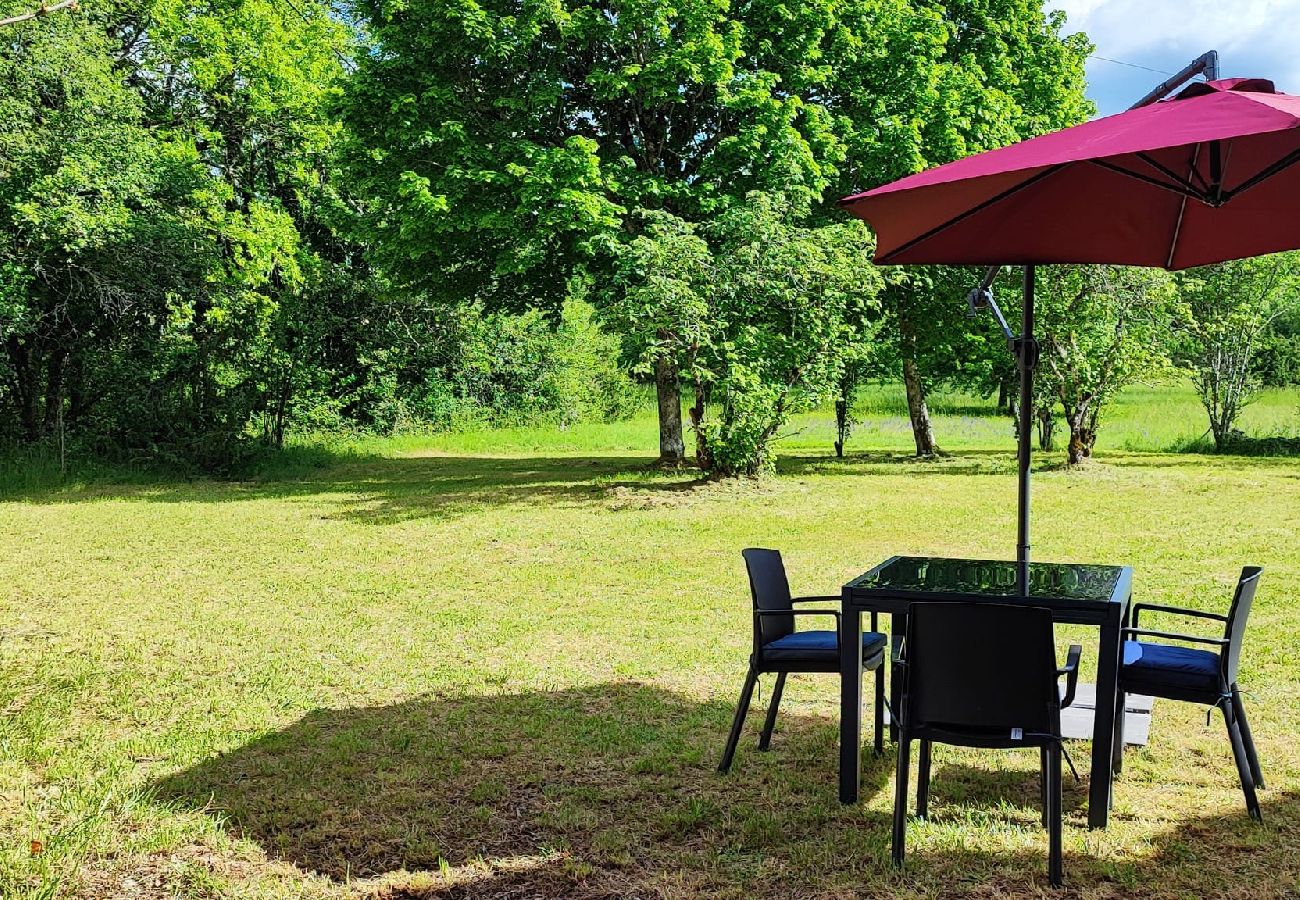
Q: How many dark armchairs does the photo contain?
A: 3